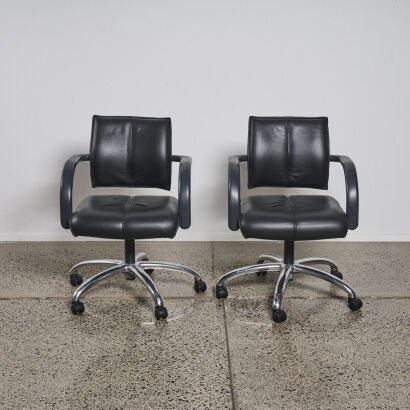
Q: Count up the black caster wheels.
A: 10